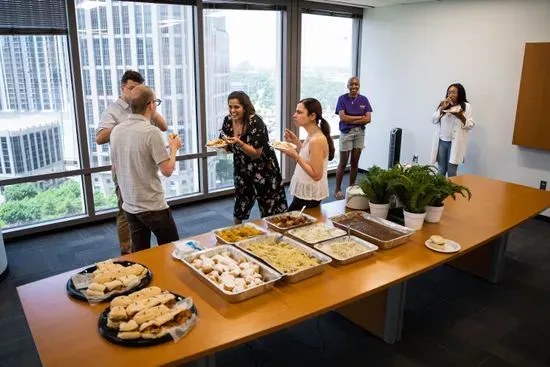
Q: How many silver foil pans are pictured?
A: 7